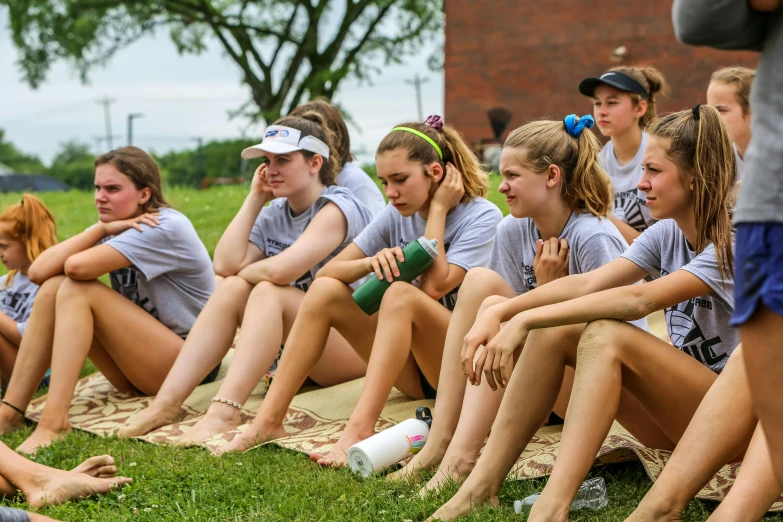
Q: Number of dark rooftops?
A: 1